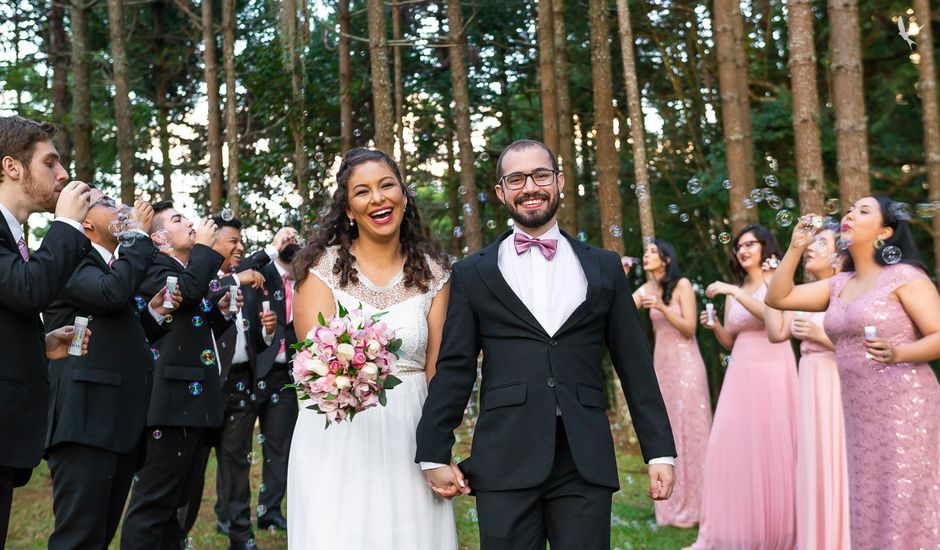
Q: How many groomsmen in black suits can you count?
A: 5